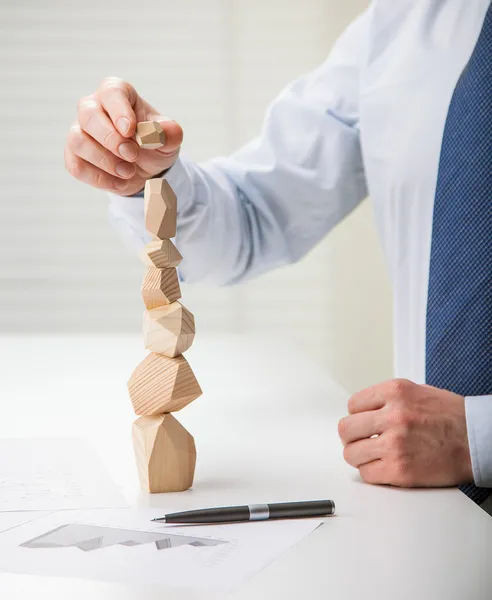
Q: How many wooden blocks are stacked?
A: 6